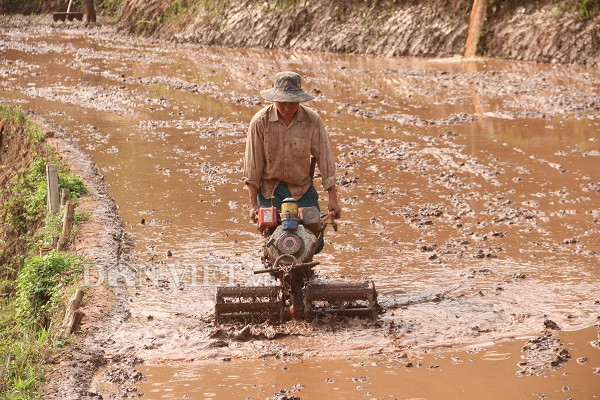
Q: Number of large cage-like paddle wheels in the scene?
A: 2